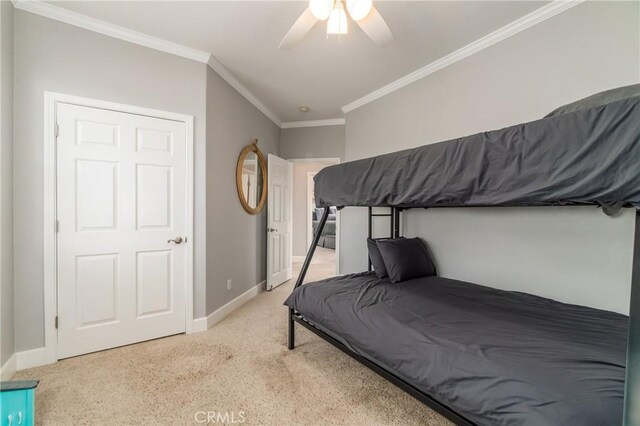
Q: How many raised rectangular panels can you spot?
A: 12